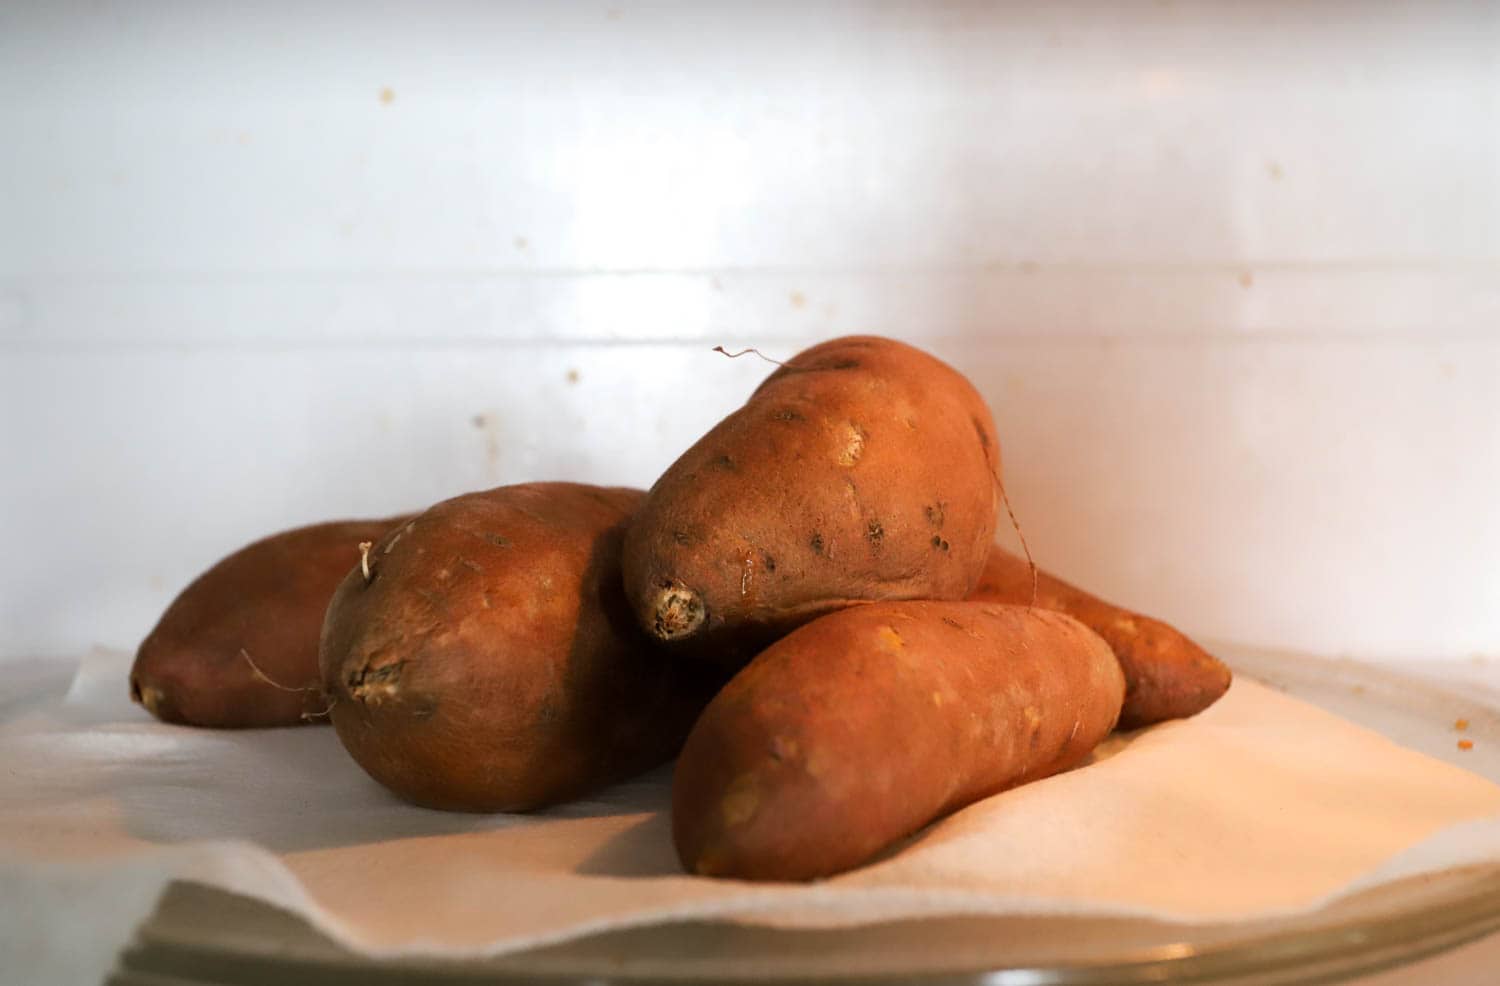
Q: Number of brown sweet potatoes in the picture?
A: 5